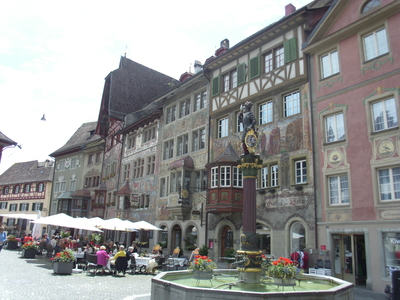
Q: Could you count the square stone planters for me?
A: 3